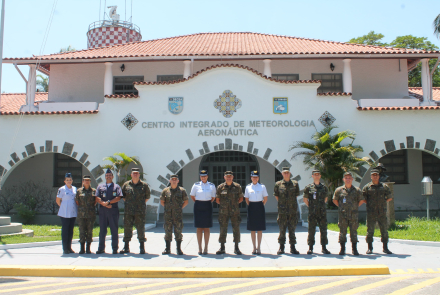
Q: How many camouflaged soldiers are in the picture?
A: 8